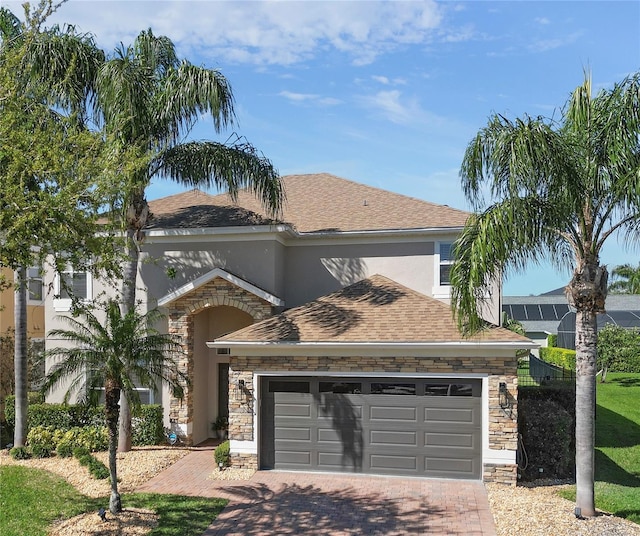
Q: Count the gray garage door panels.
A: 12